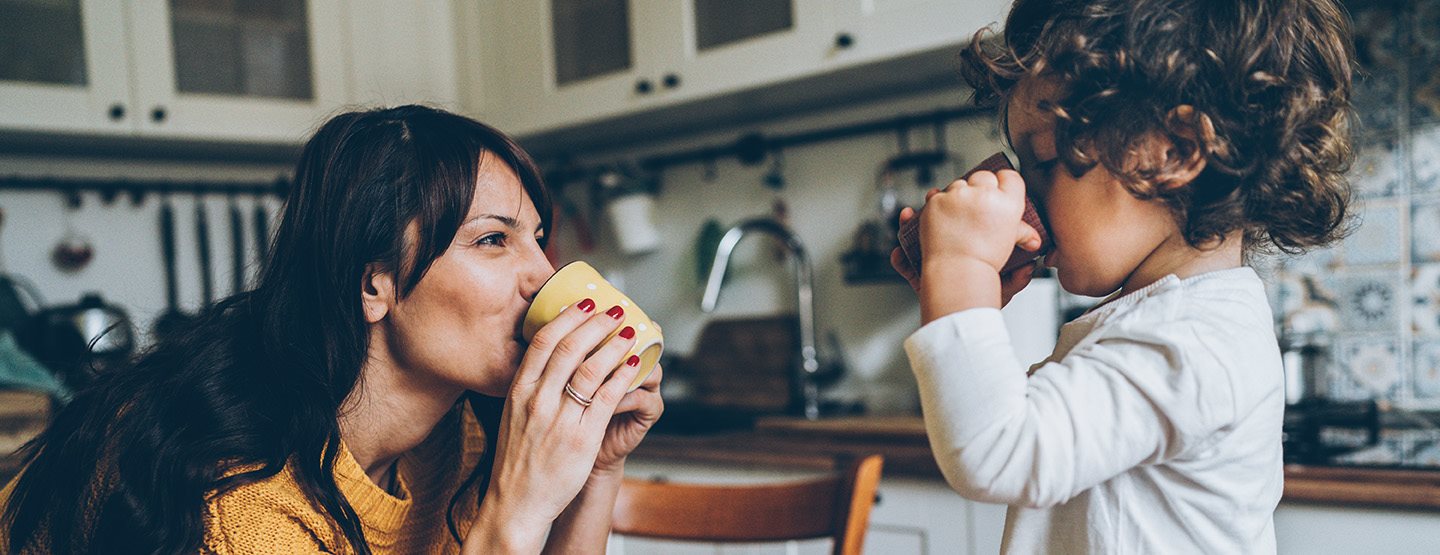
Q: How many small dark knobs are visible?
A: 5